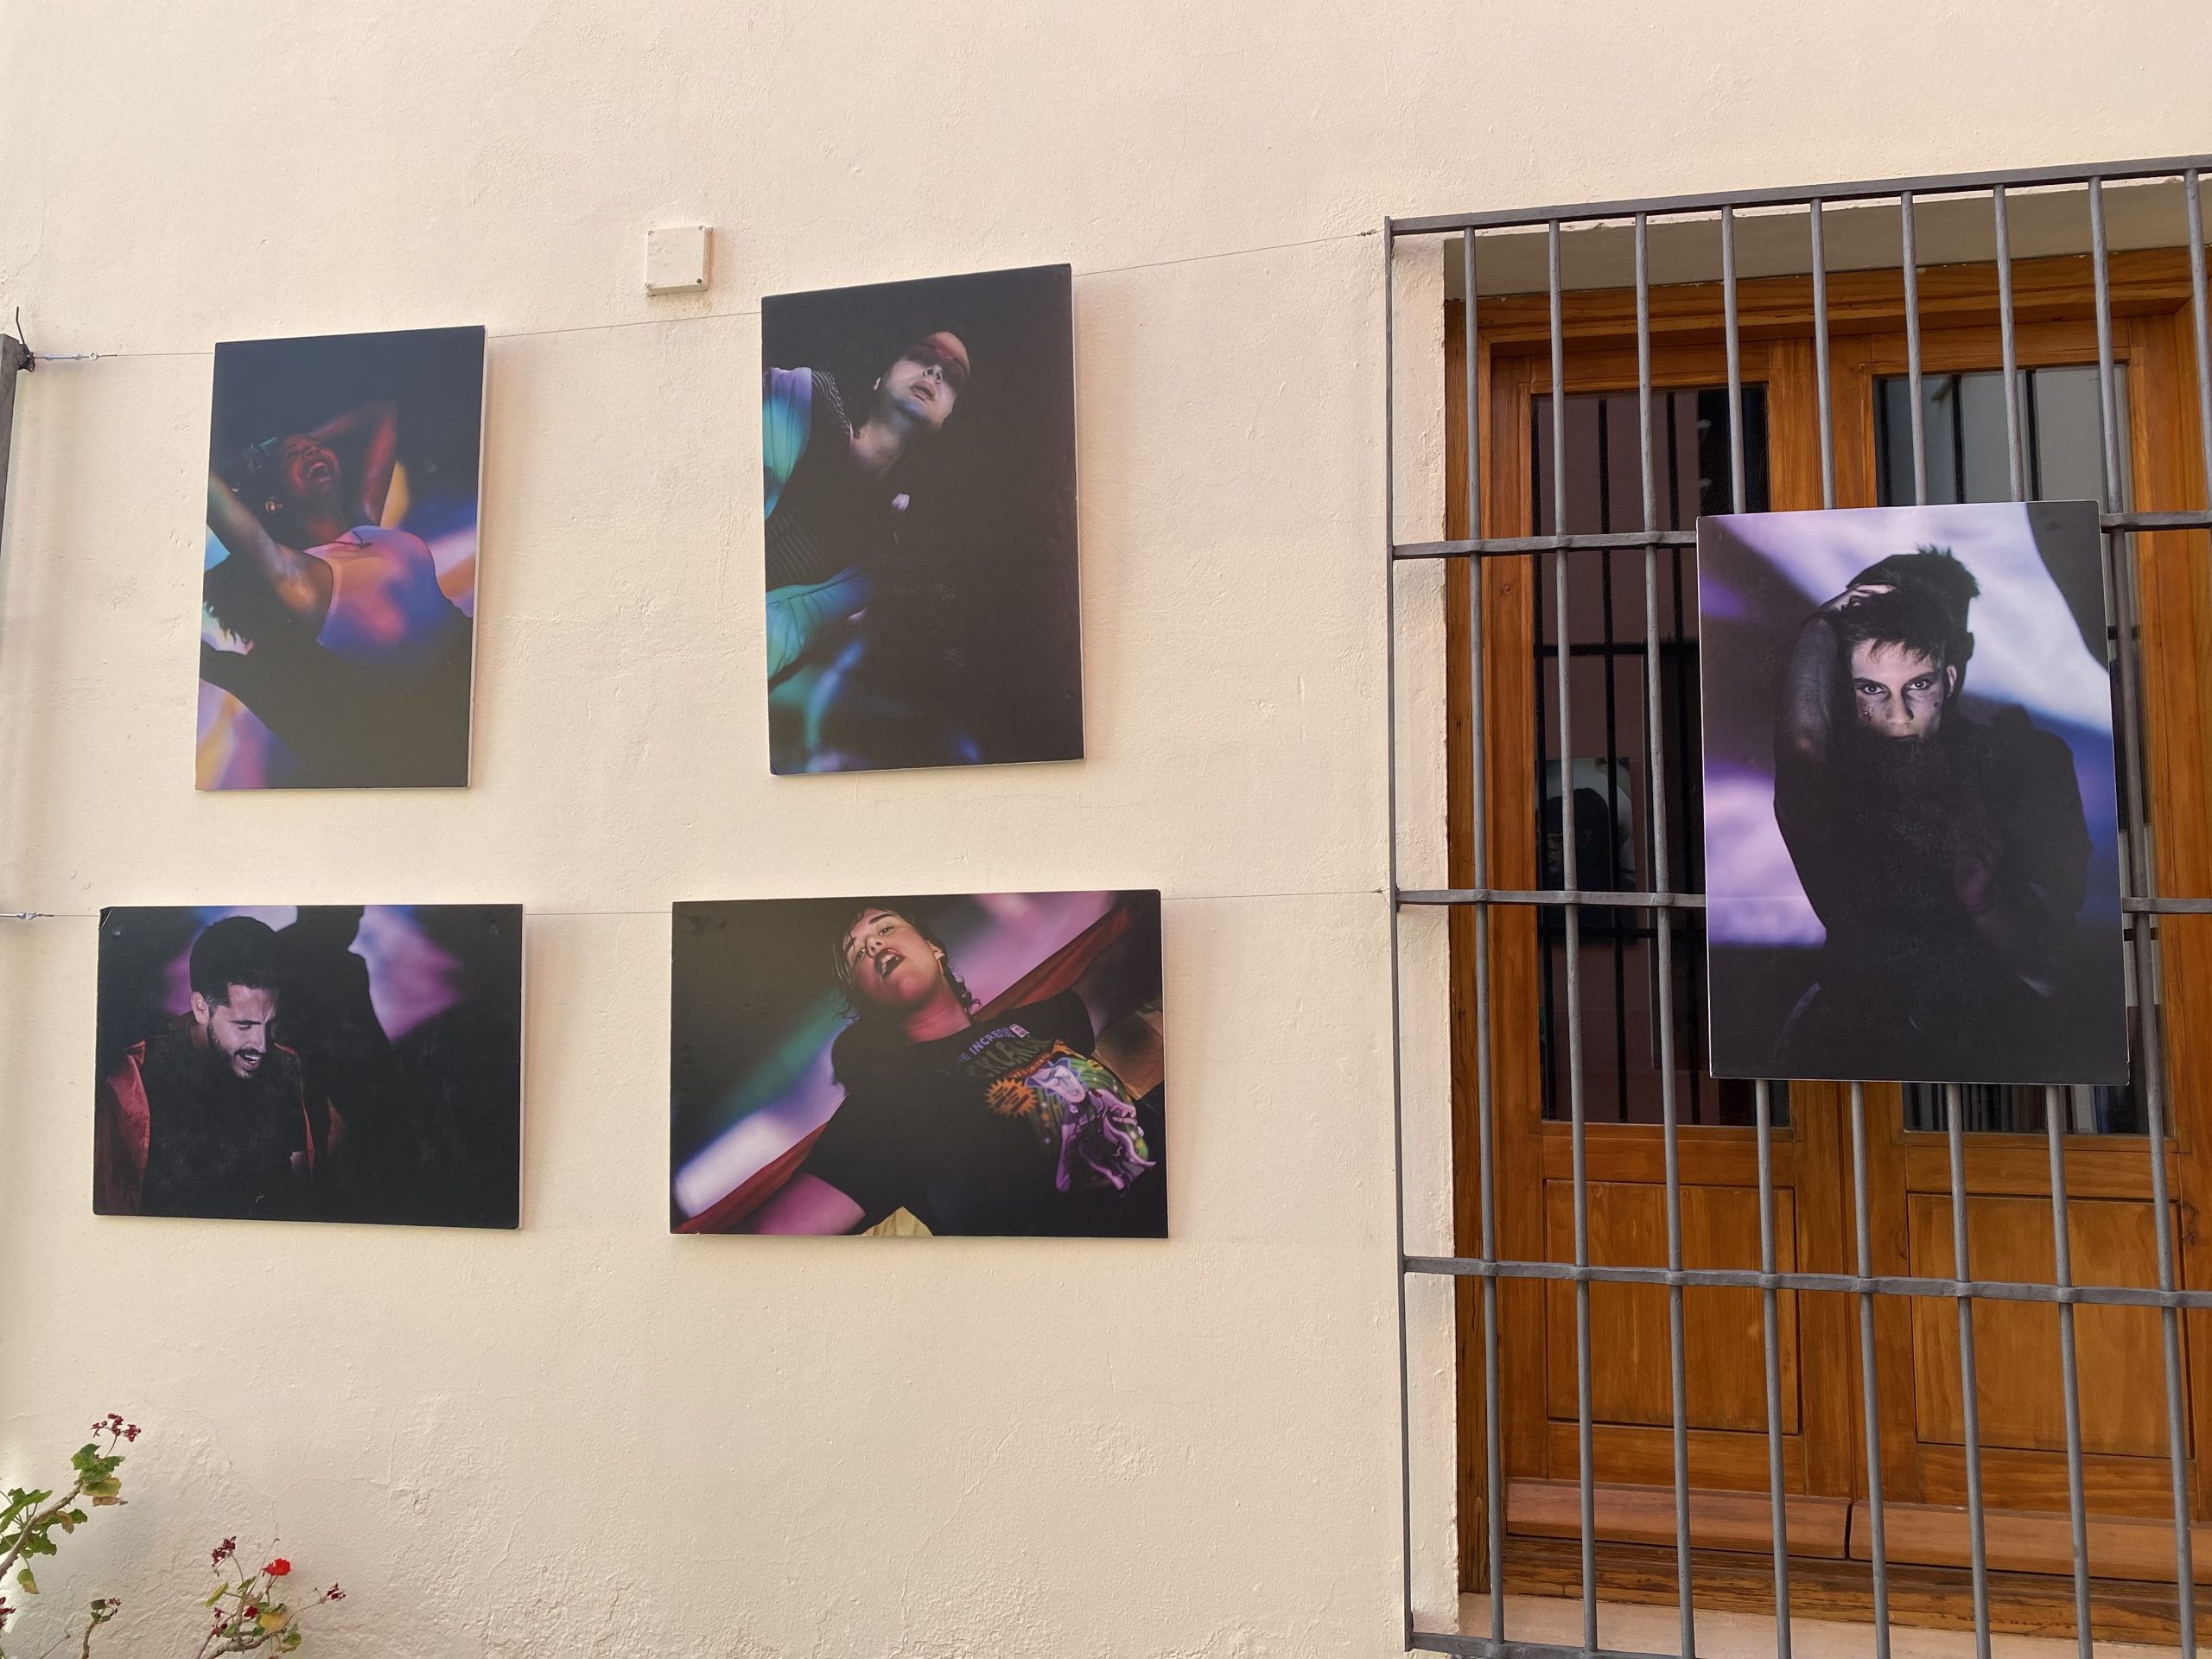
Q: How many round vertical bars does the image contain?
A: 9